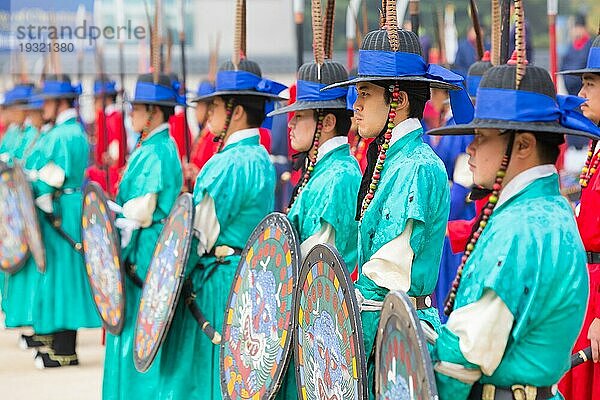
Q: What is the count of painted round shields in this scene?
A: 7